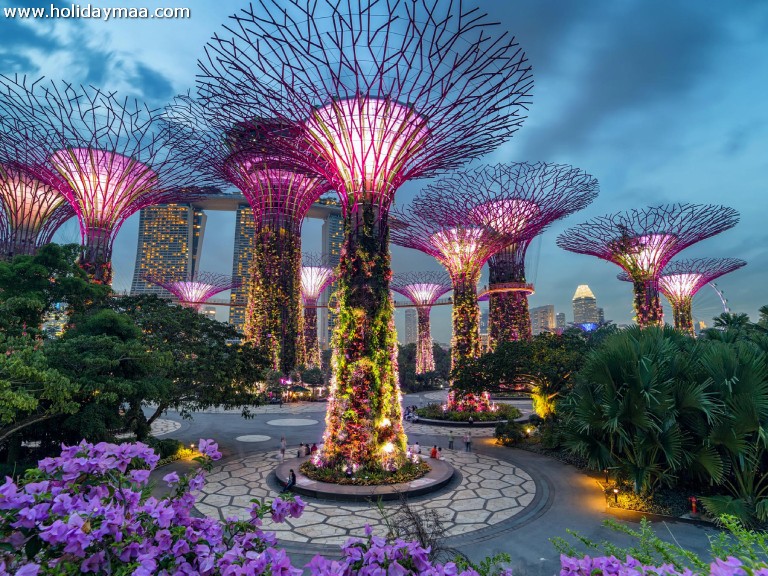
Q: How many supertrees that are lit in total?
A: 11